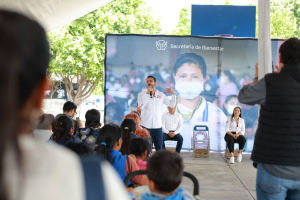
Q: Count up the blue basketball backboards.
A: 1